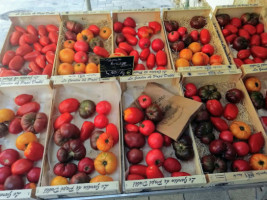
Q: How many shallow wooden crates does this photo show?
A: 10